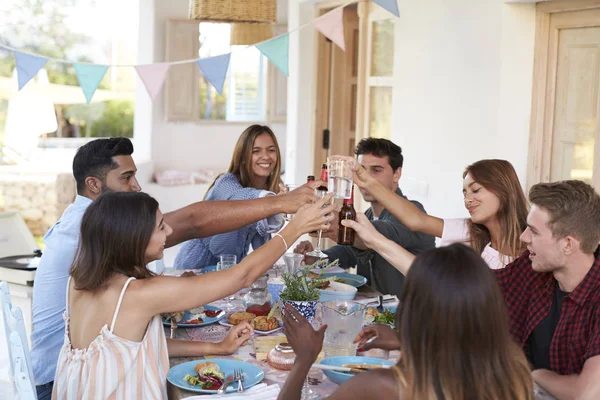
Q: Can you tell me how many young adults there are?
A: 7